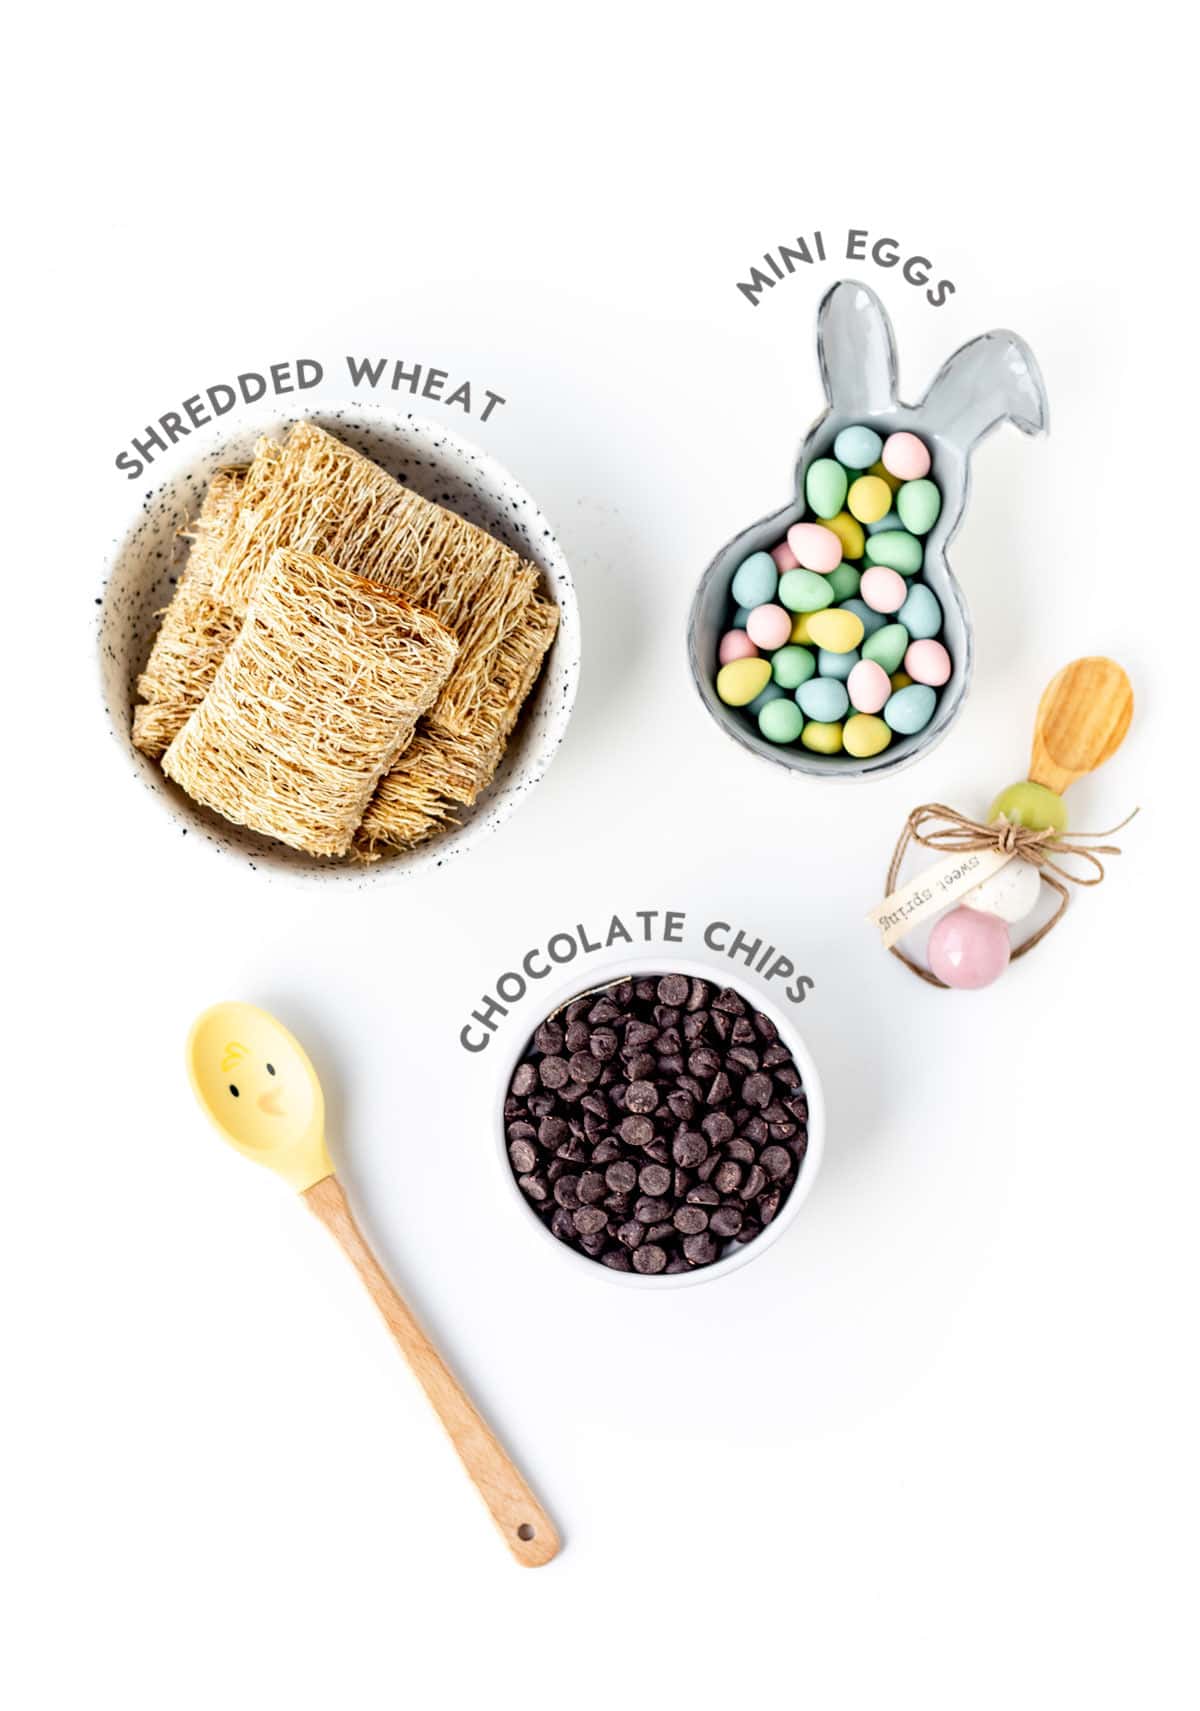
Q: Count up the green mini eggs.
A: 8